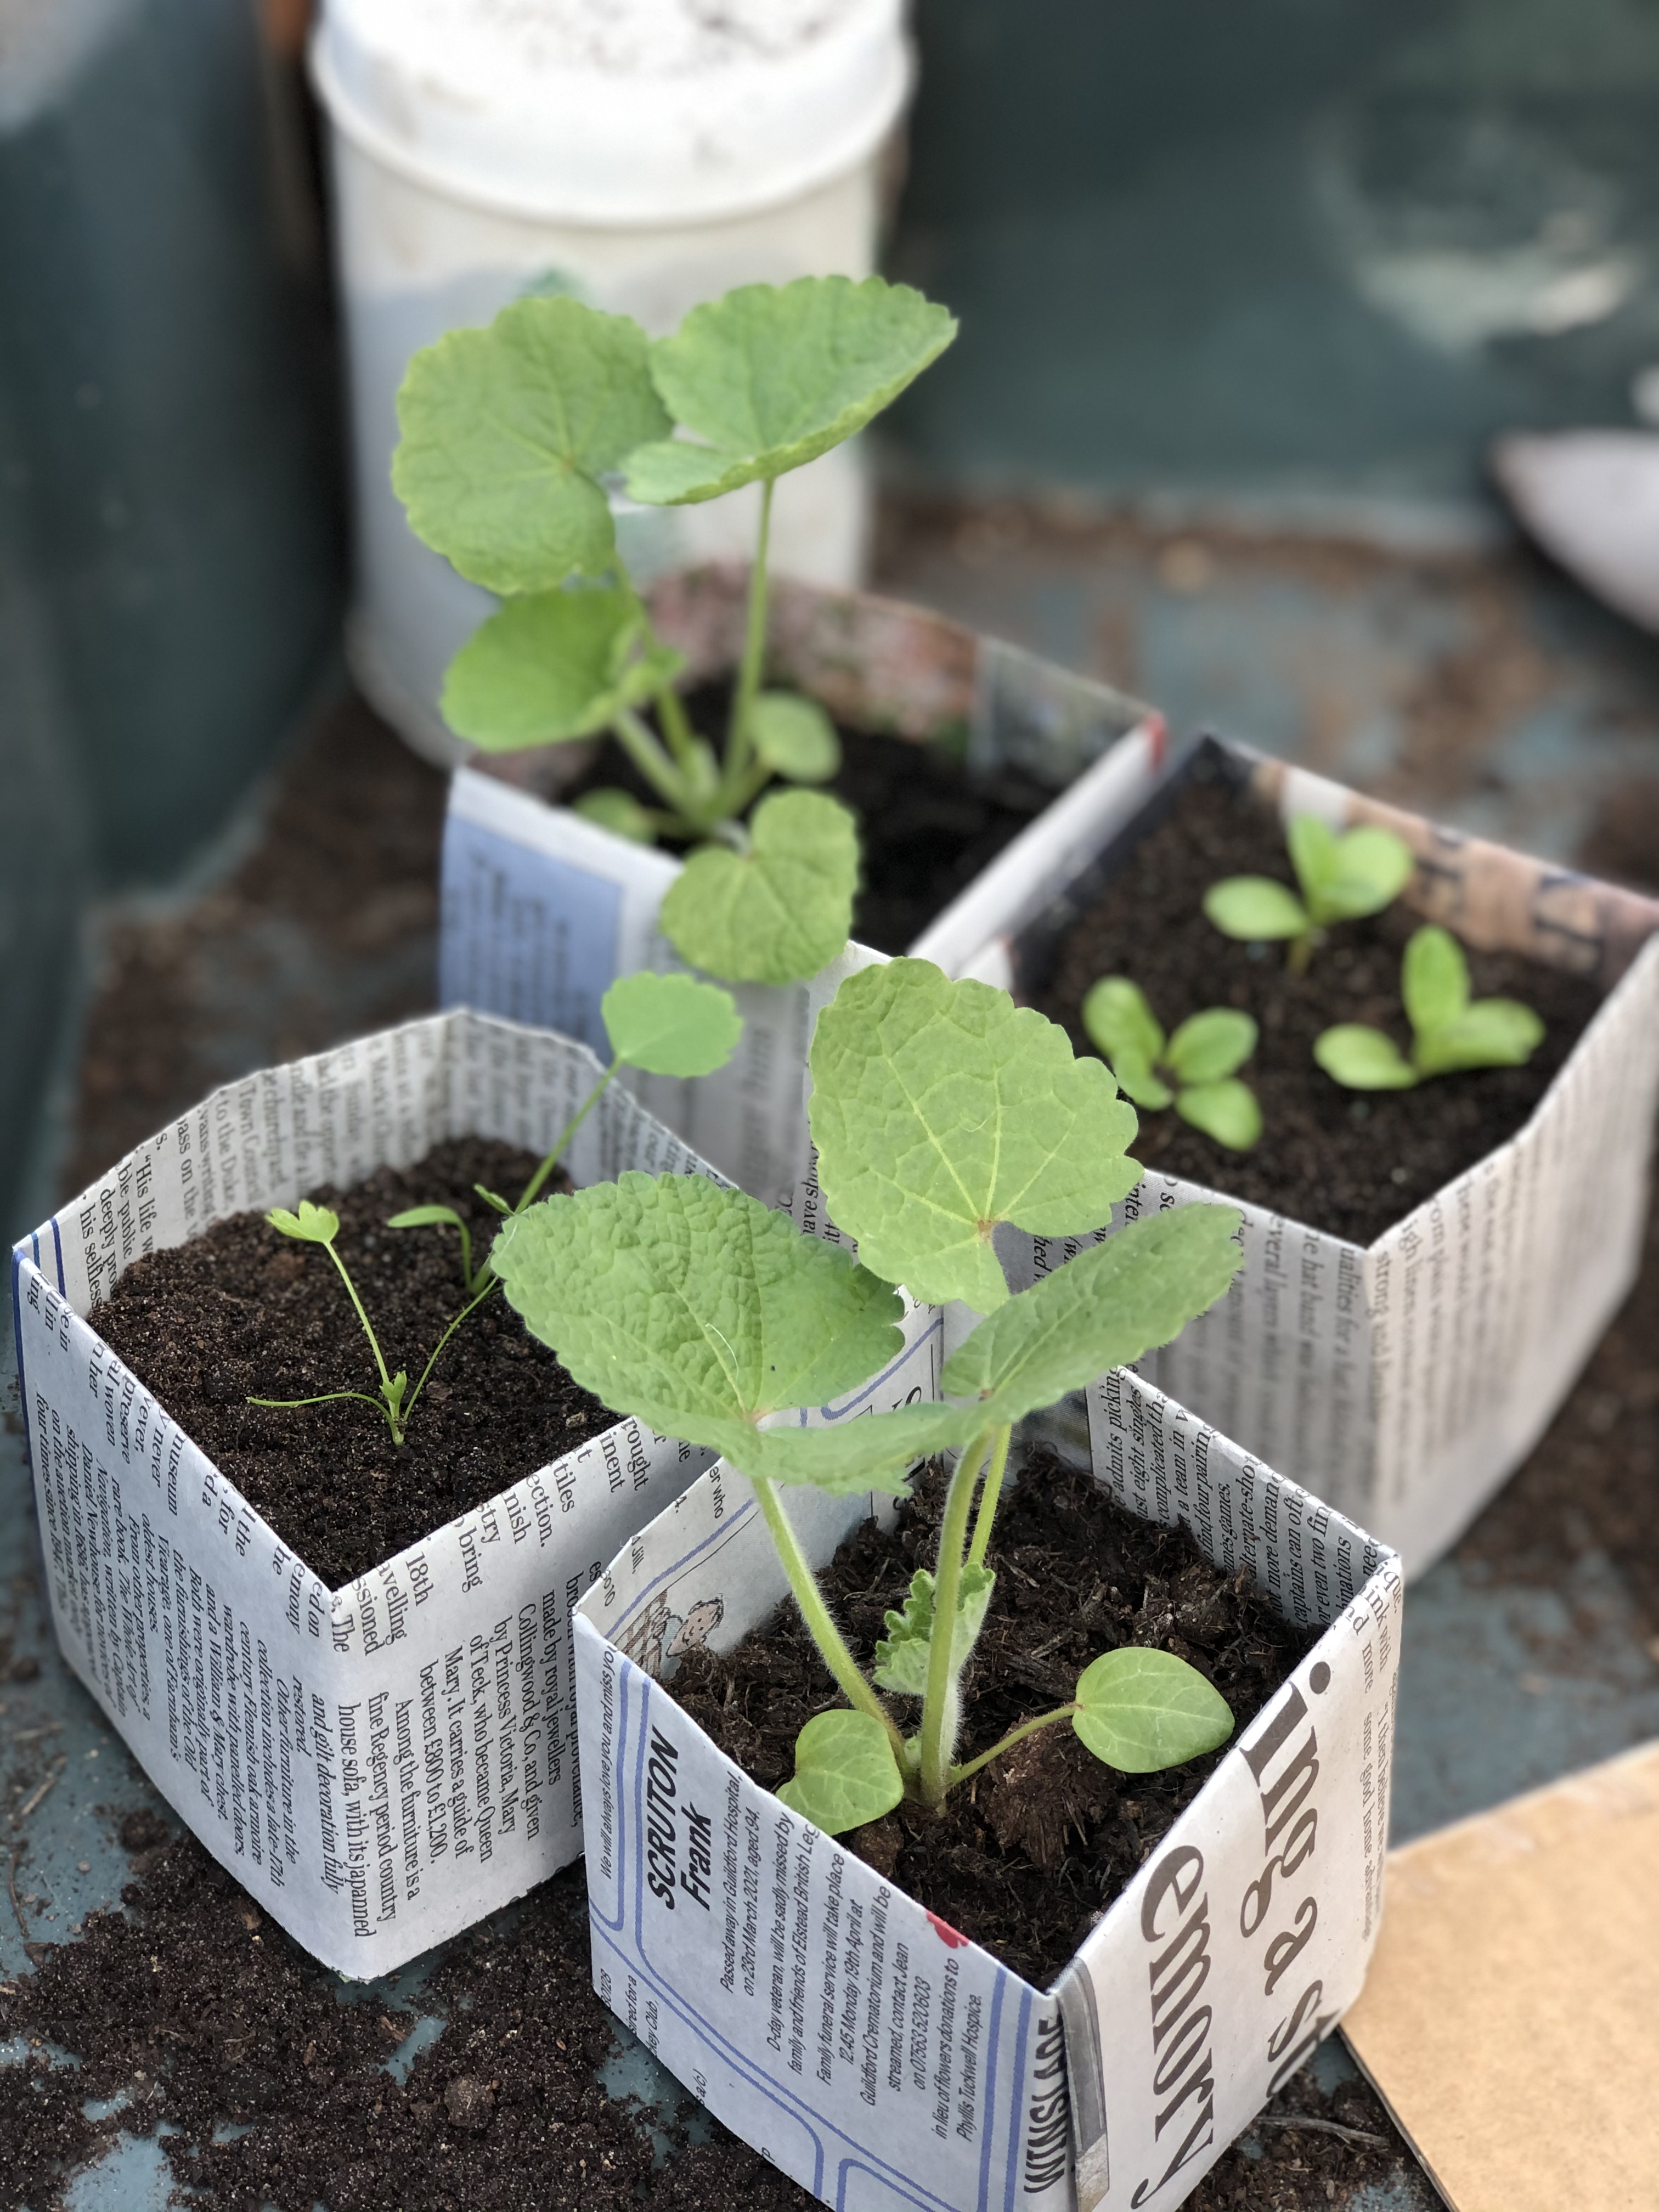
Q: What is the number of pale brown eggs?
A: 0